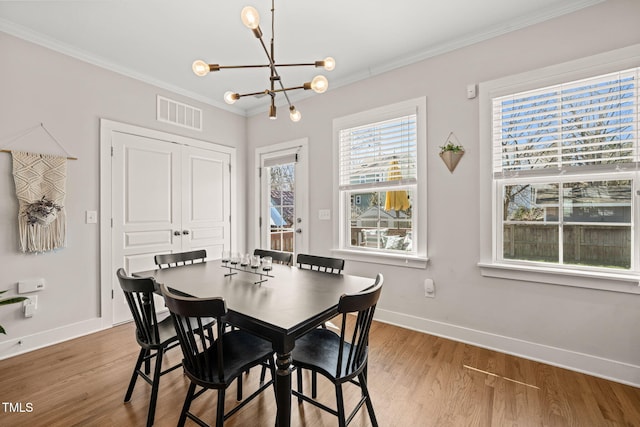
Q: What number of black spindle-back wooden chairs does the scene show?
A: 6